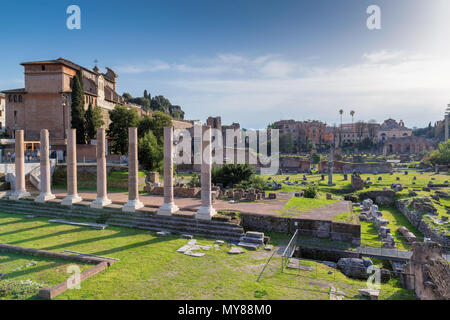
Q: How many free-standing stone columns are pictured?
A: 7